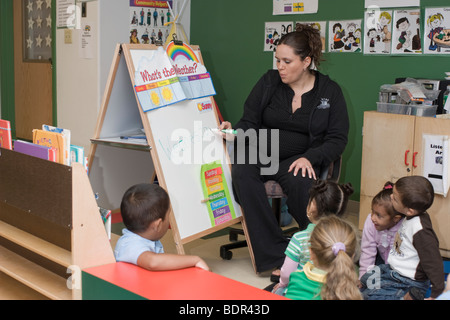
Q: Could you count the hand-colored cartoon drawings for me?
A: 6